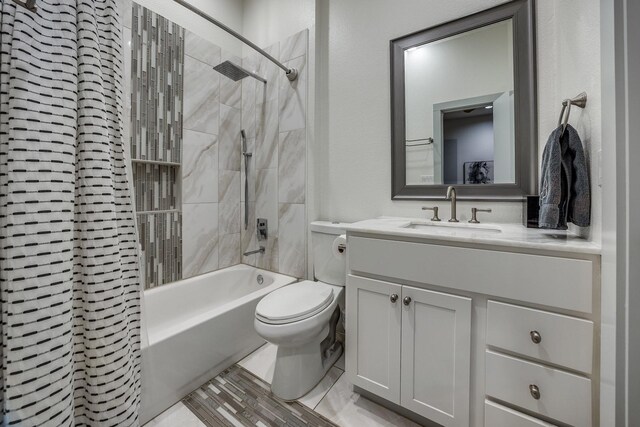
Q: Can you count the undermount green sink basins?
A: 0